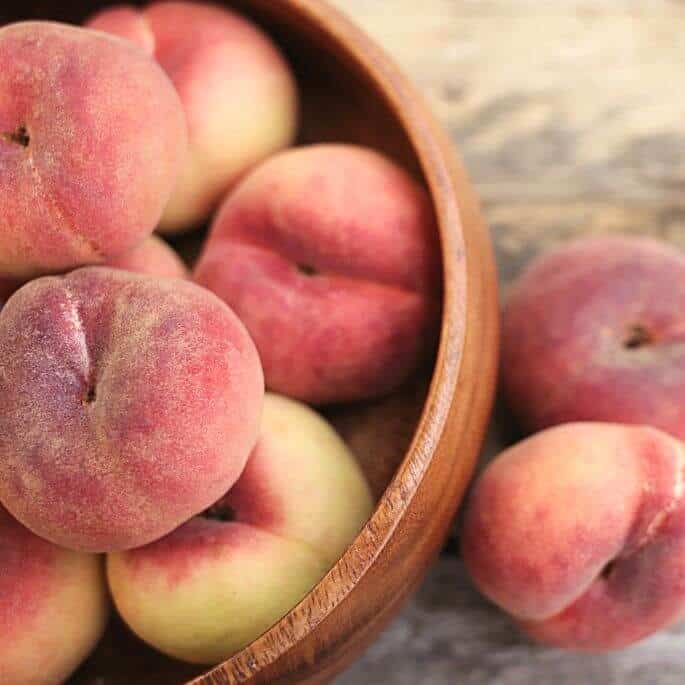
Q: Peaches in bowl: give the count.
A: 7